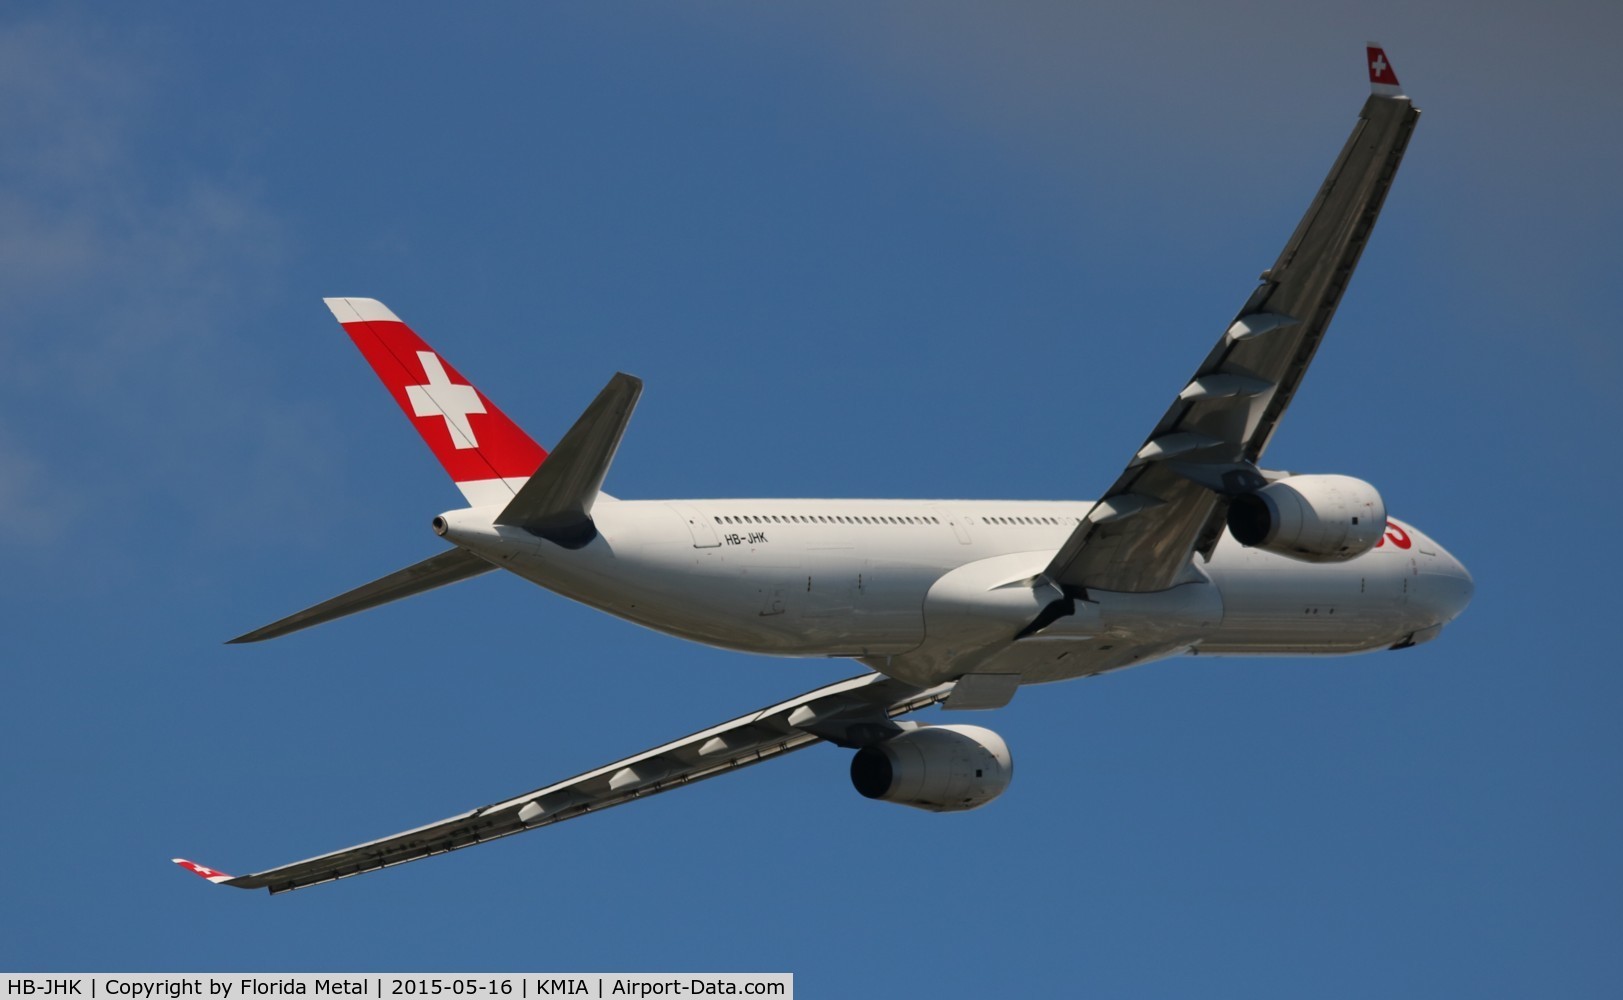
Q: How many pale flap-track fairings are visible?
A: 8